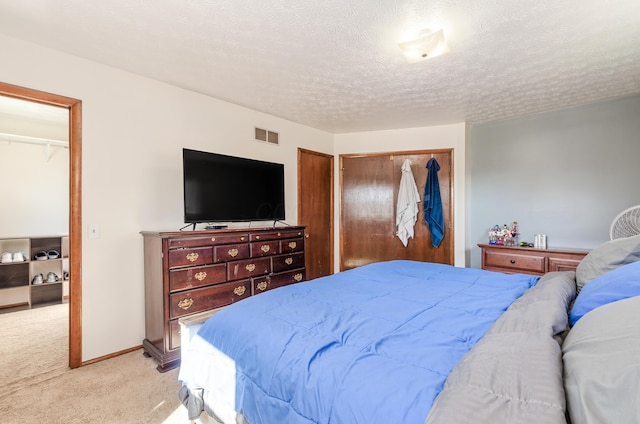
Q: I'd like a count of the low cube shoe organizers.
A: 1